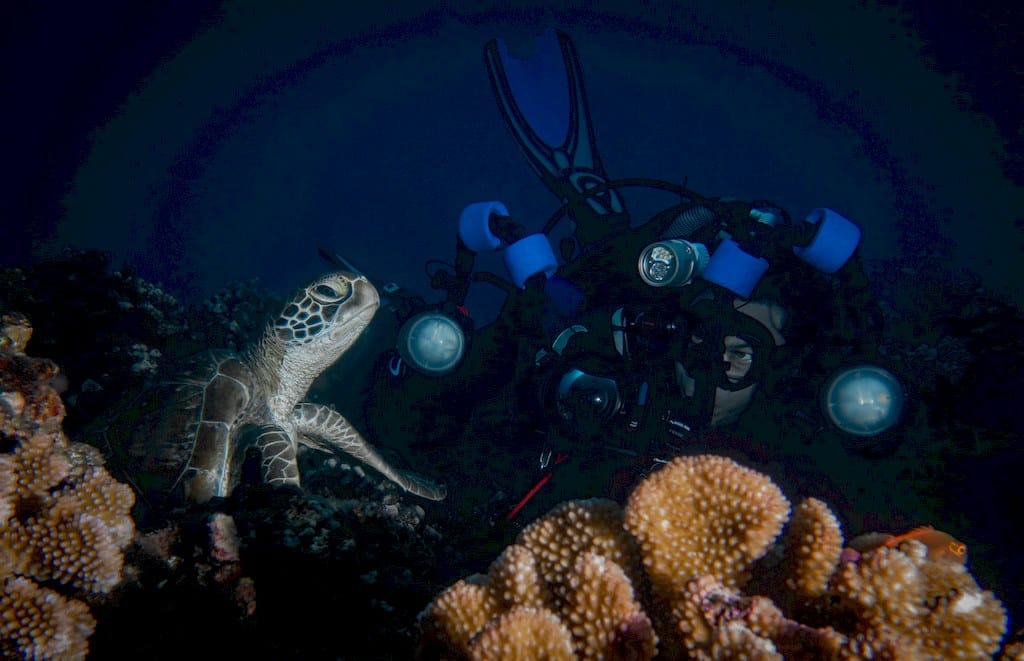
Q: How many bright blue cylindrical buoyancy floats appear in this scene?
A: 4